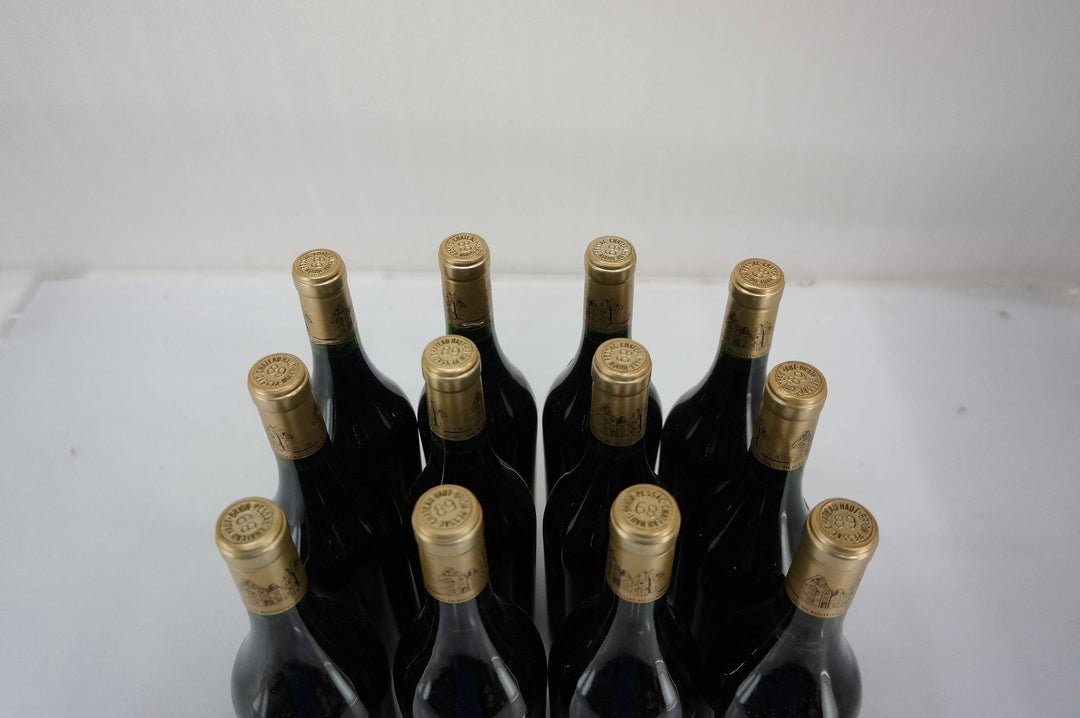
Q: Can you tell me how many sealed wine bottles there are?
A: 12